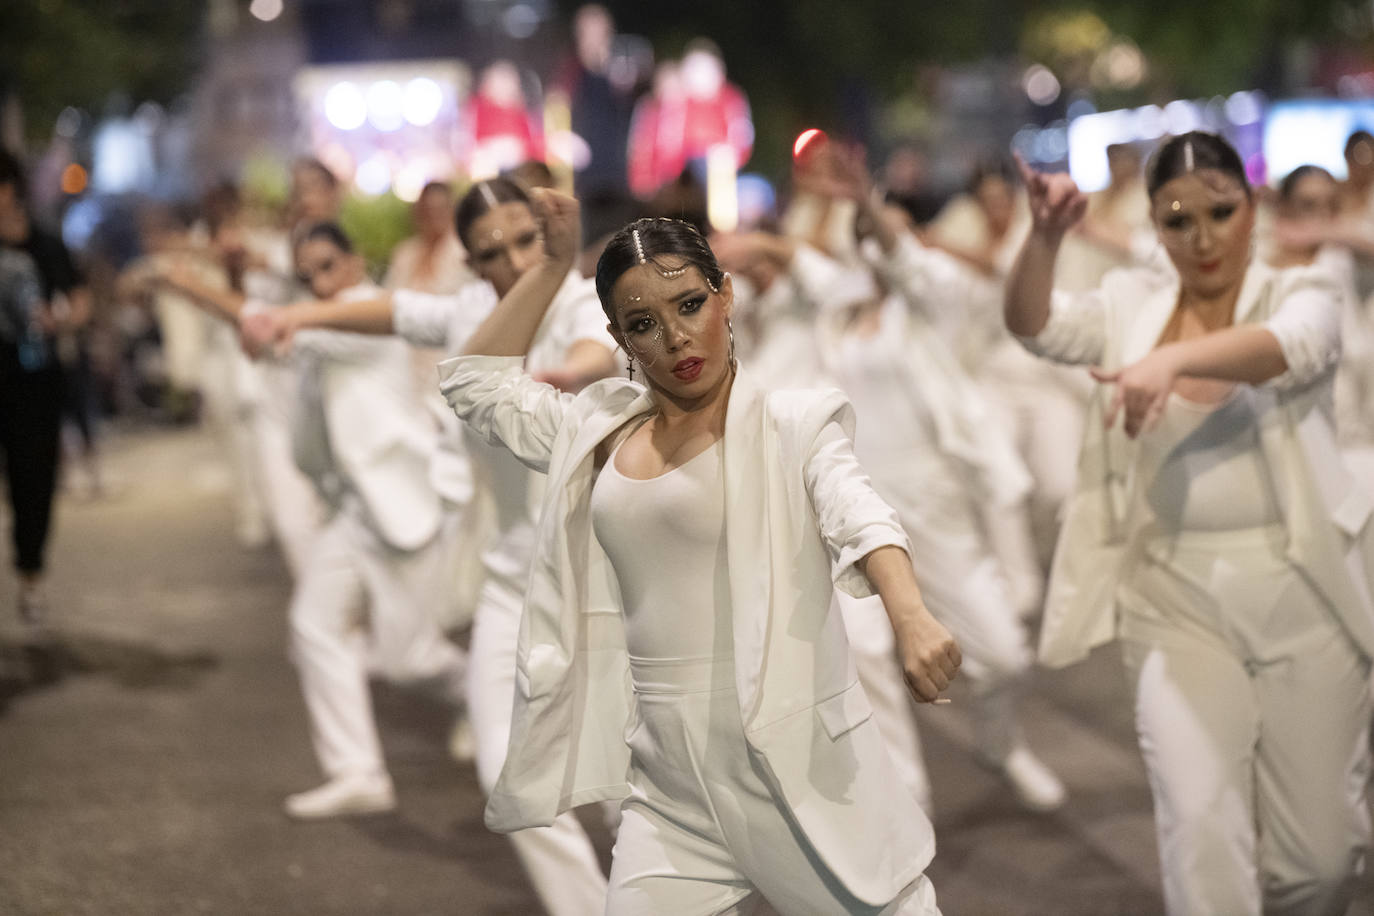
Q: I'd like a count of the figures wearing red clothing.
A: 3